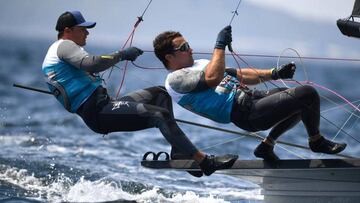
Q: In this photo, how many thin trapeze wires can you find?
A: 2